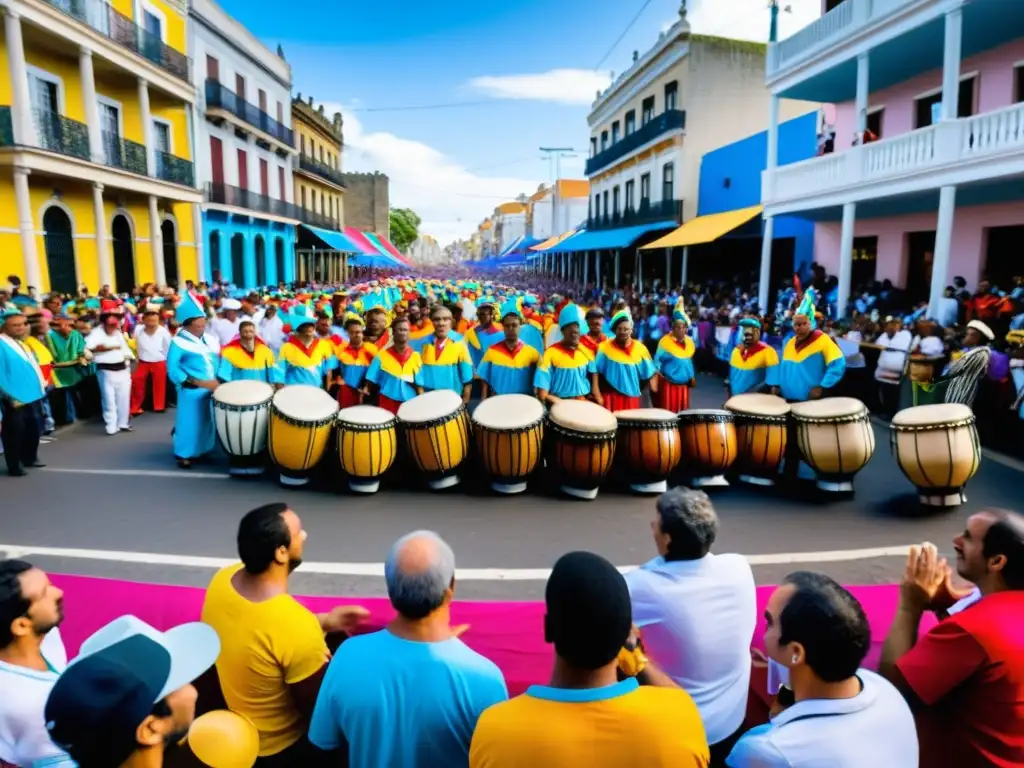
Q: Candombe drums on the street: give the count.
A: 11